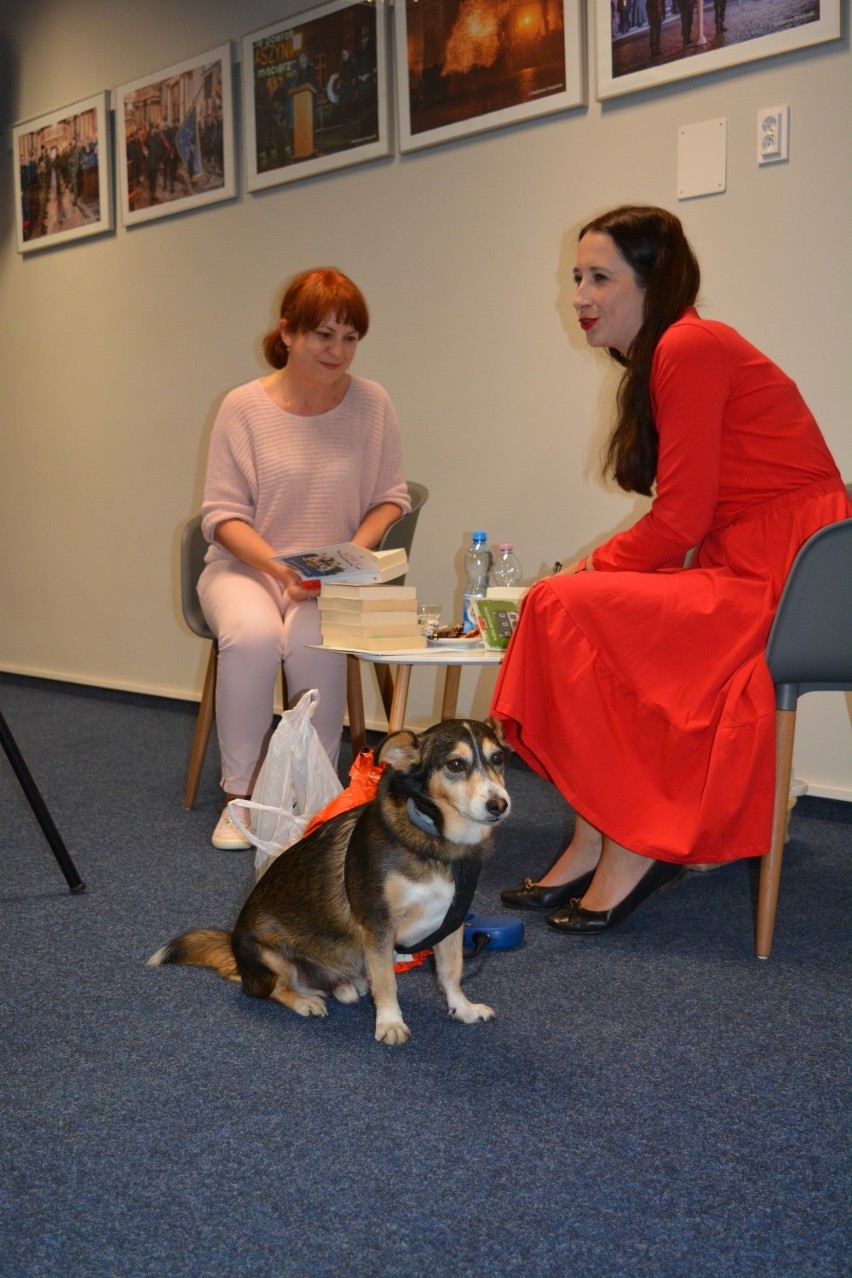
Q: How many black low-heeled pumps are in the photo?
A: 2